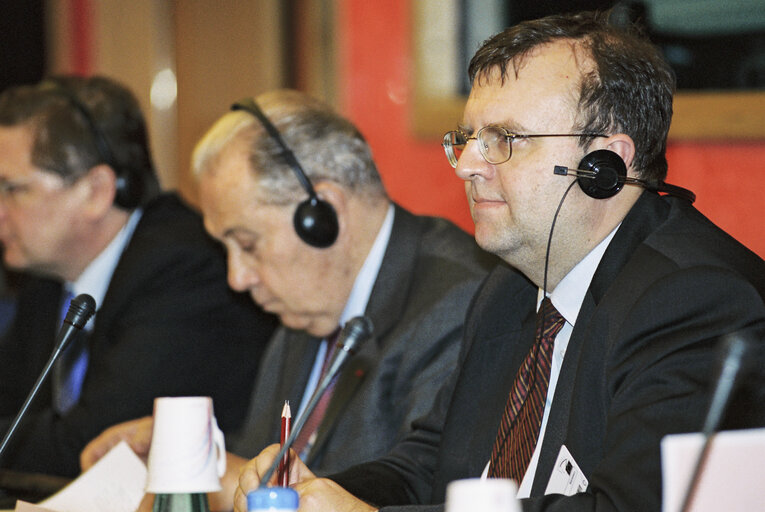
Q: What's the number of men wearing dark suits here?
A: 3